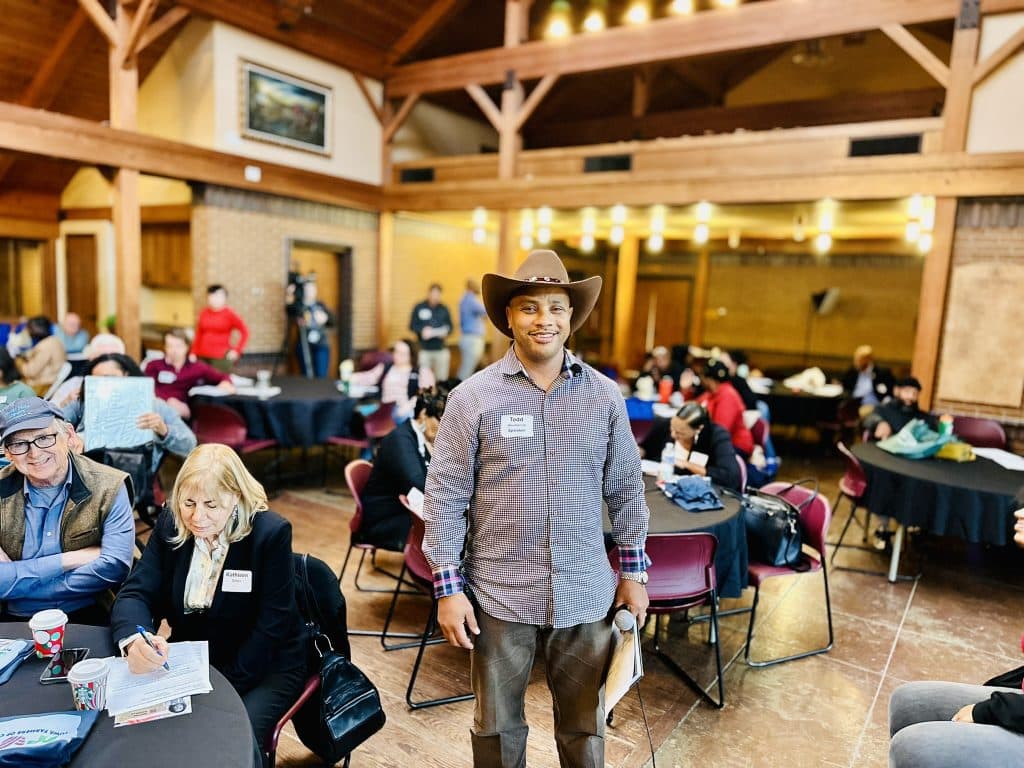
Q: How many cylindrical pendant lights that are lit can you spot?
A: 10